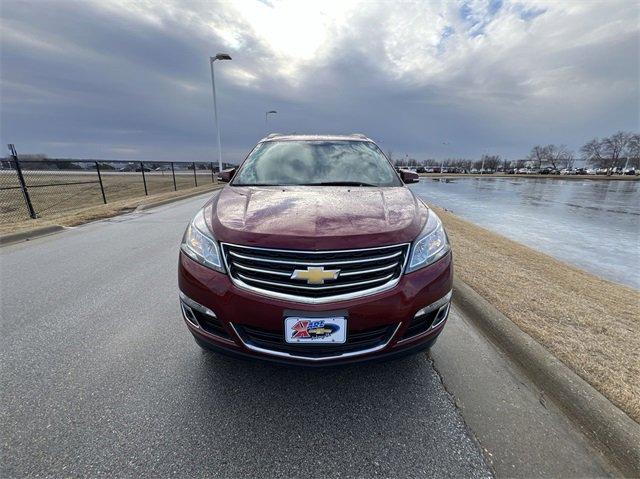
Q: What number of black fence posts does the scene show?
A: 6